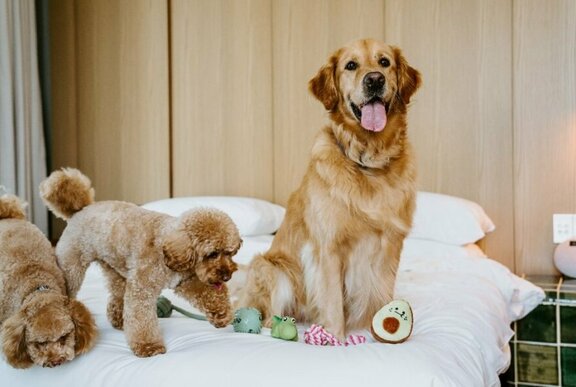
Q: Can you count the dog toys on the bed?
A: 5